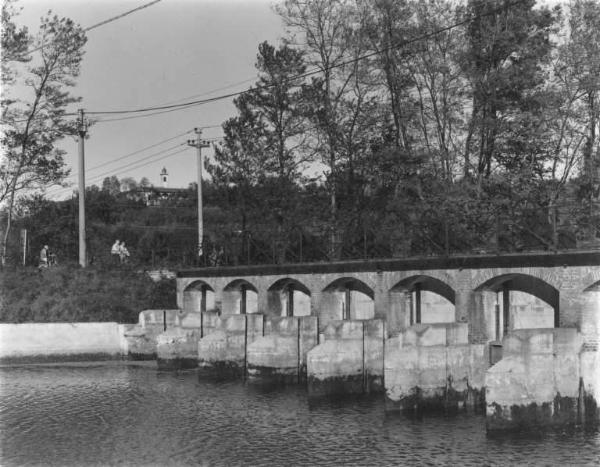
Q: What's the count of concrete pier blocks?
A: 7